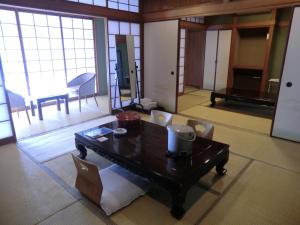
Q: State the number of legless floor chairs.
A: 3